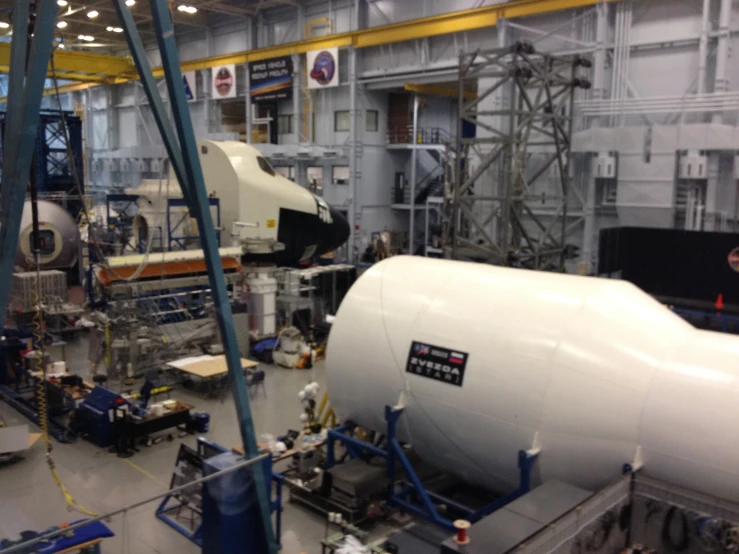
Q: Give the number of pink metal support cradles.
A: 0